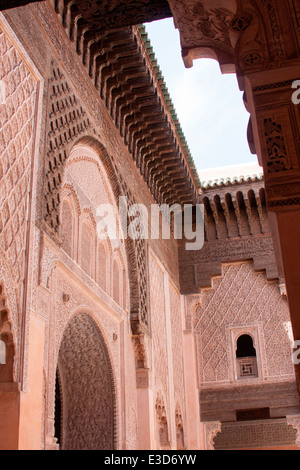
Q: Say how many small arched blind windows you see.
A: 4